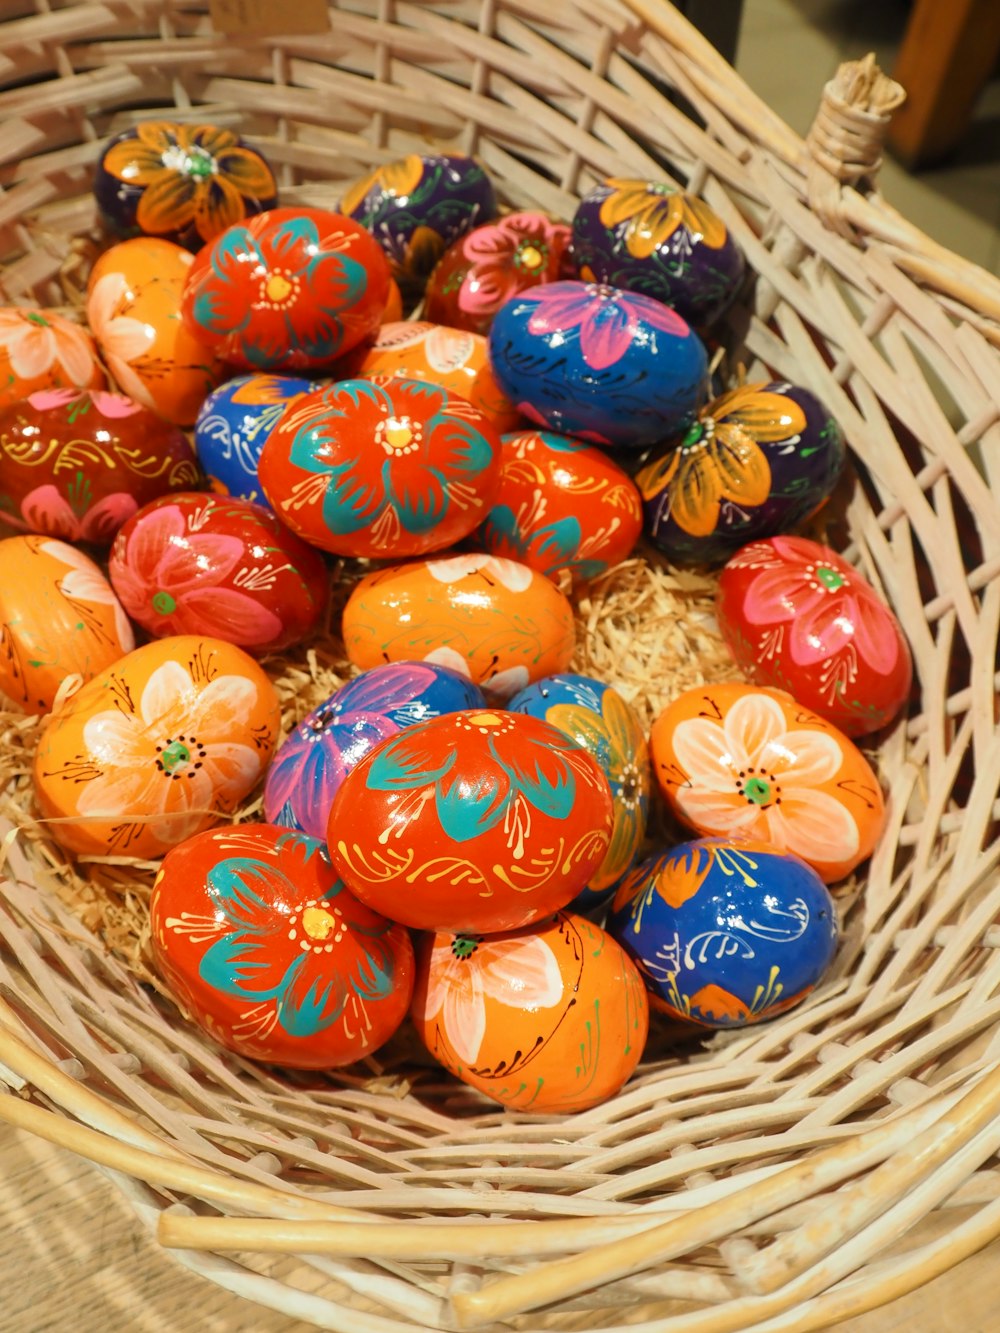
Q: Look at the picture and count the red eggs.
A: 9